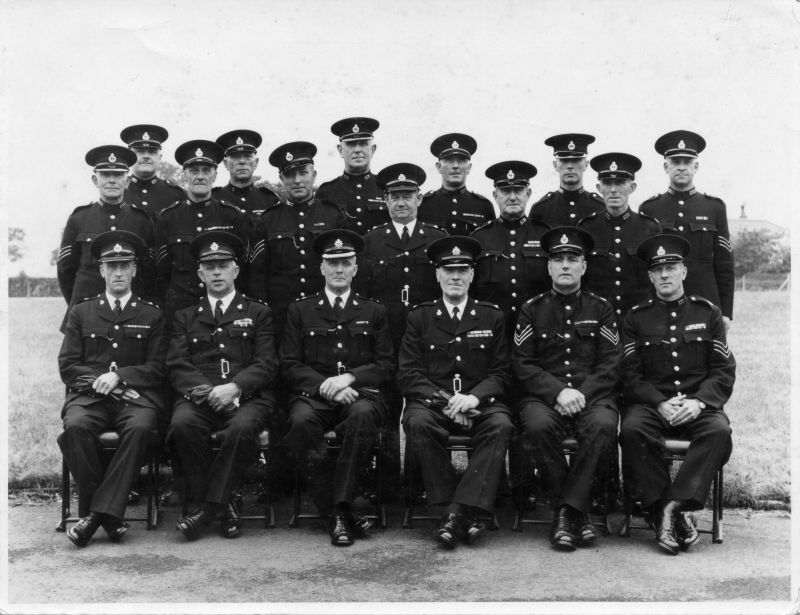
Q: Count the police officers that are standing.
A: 12